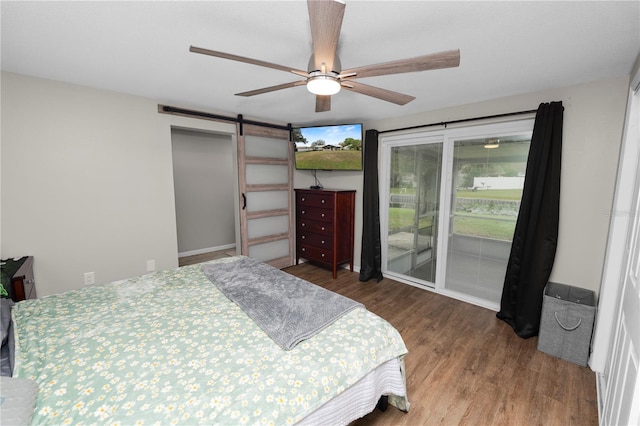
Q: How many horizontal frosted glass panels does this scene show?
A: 5